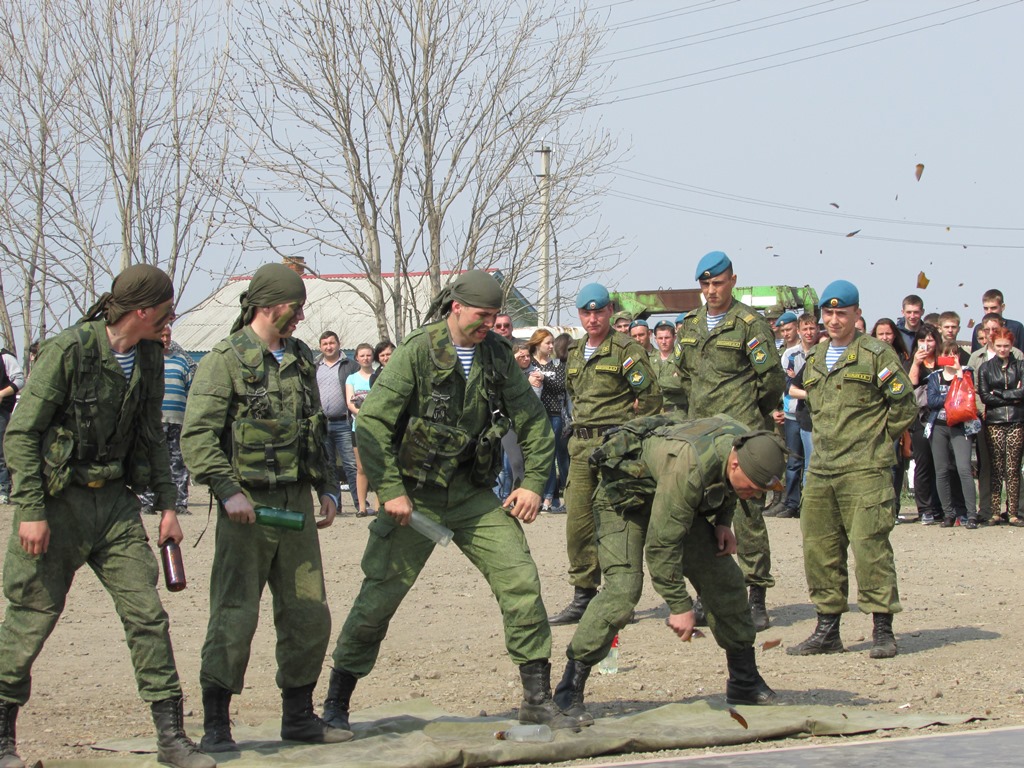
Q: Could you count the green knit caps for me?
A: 4